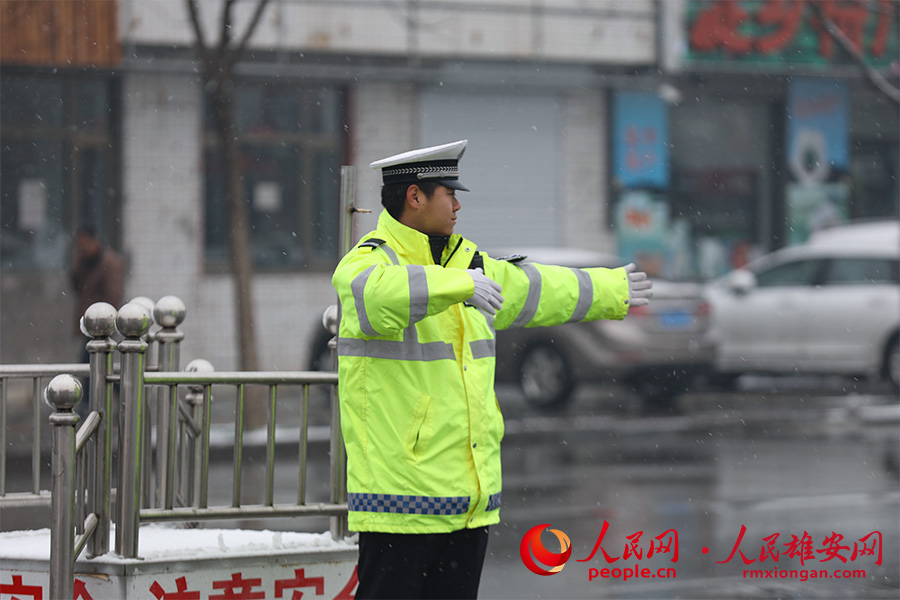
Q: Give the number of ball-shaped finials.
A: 7